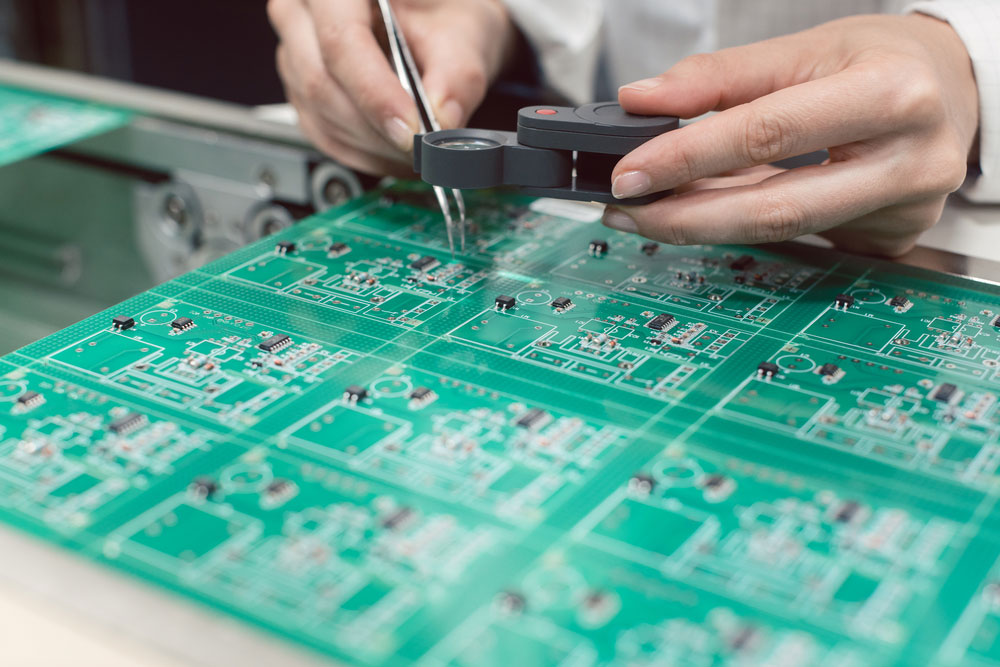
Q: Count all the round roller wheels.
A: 3